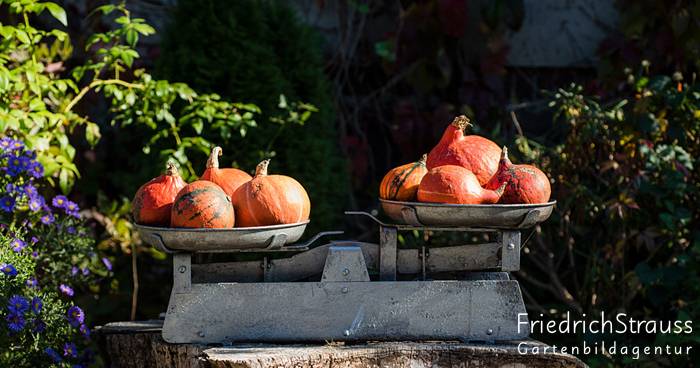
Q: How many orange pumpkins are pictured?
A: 8